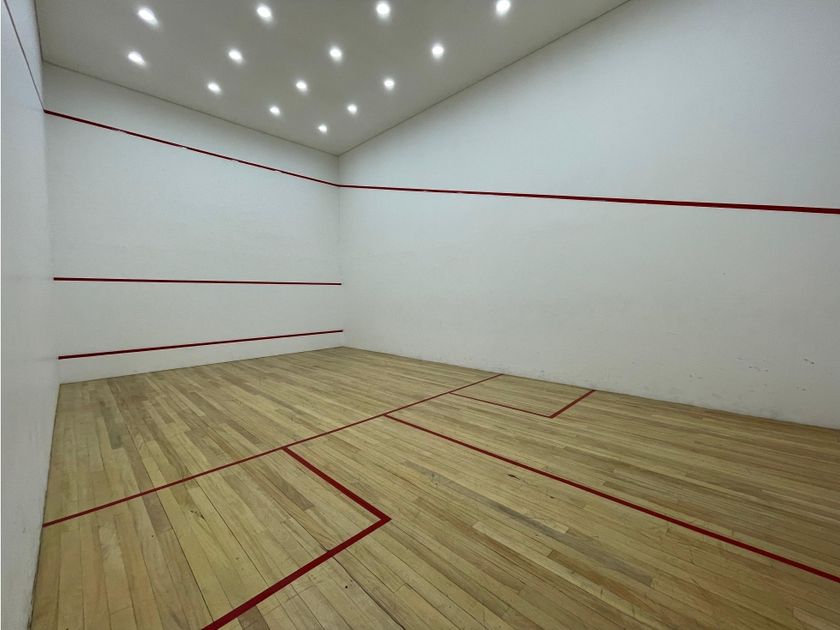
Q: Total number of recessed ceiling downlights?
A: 14